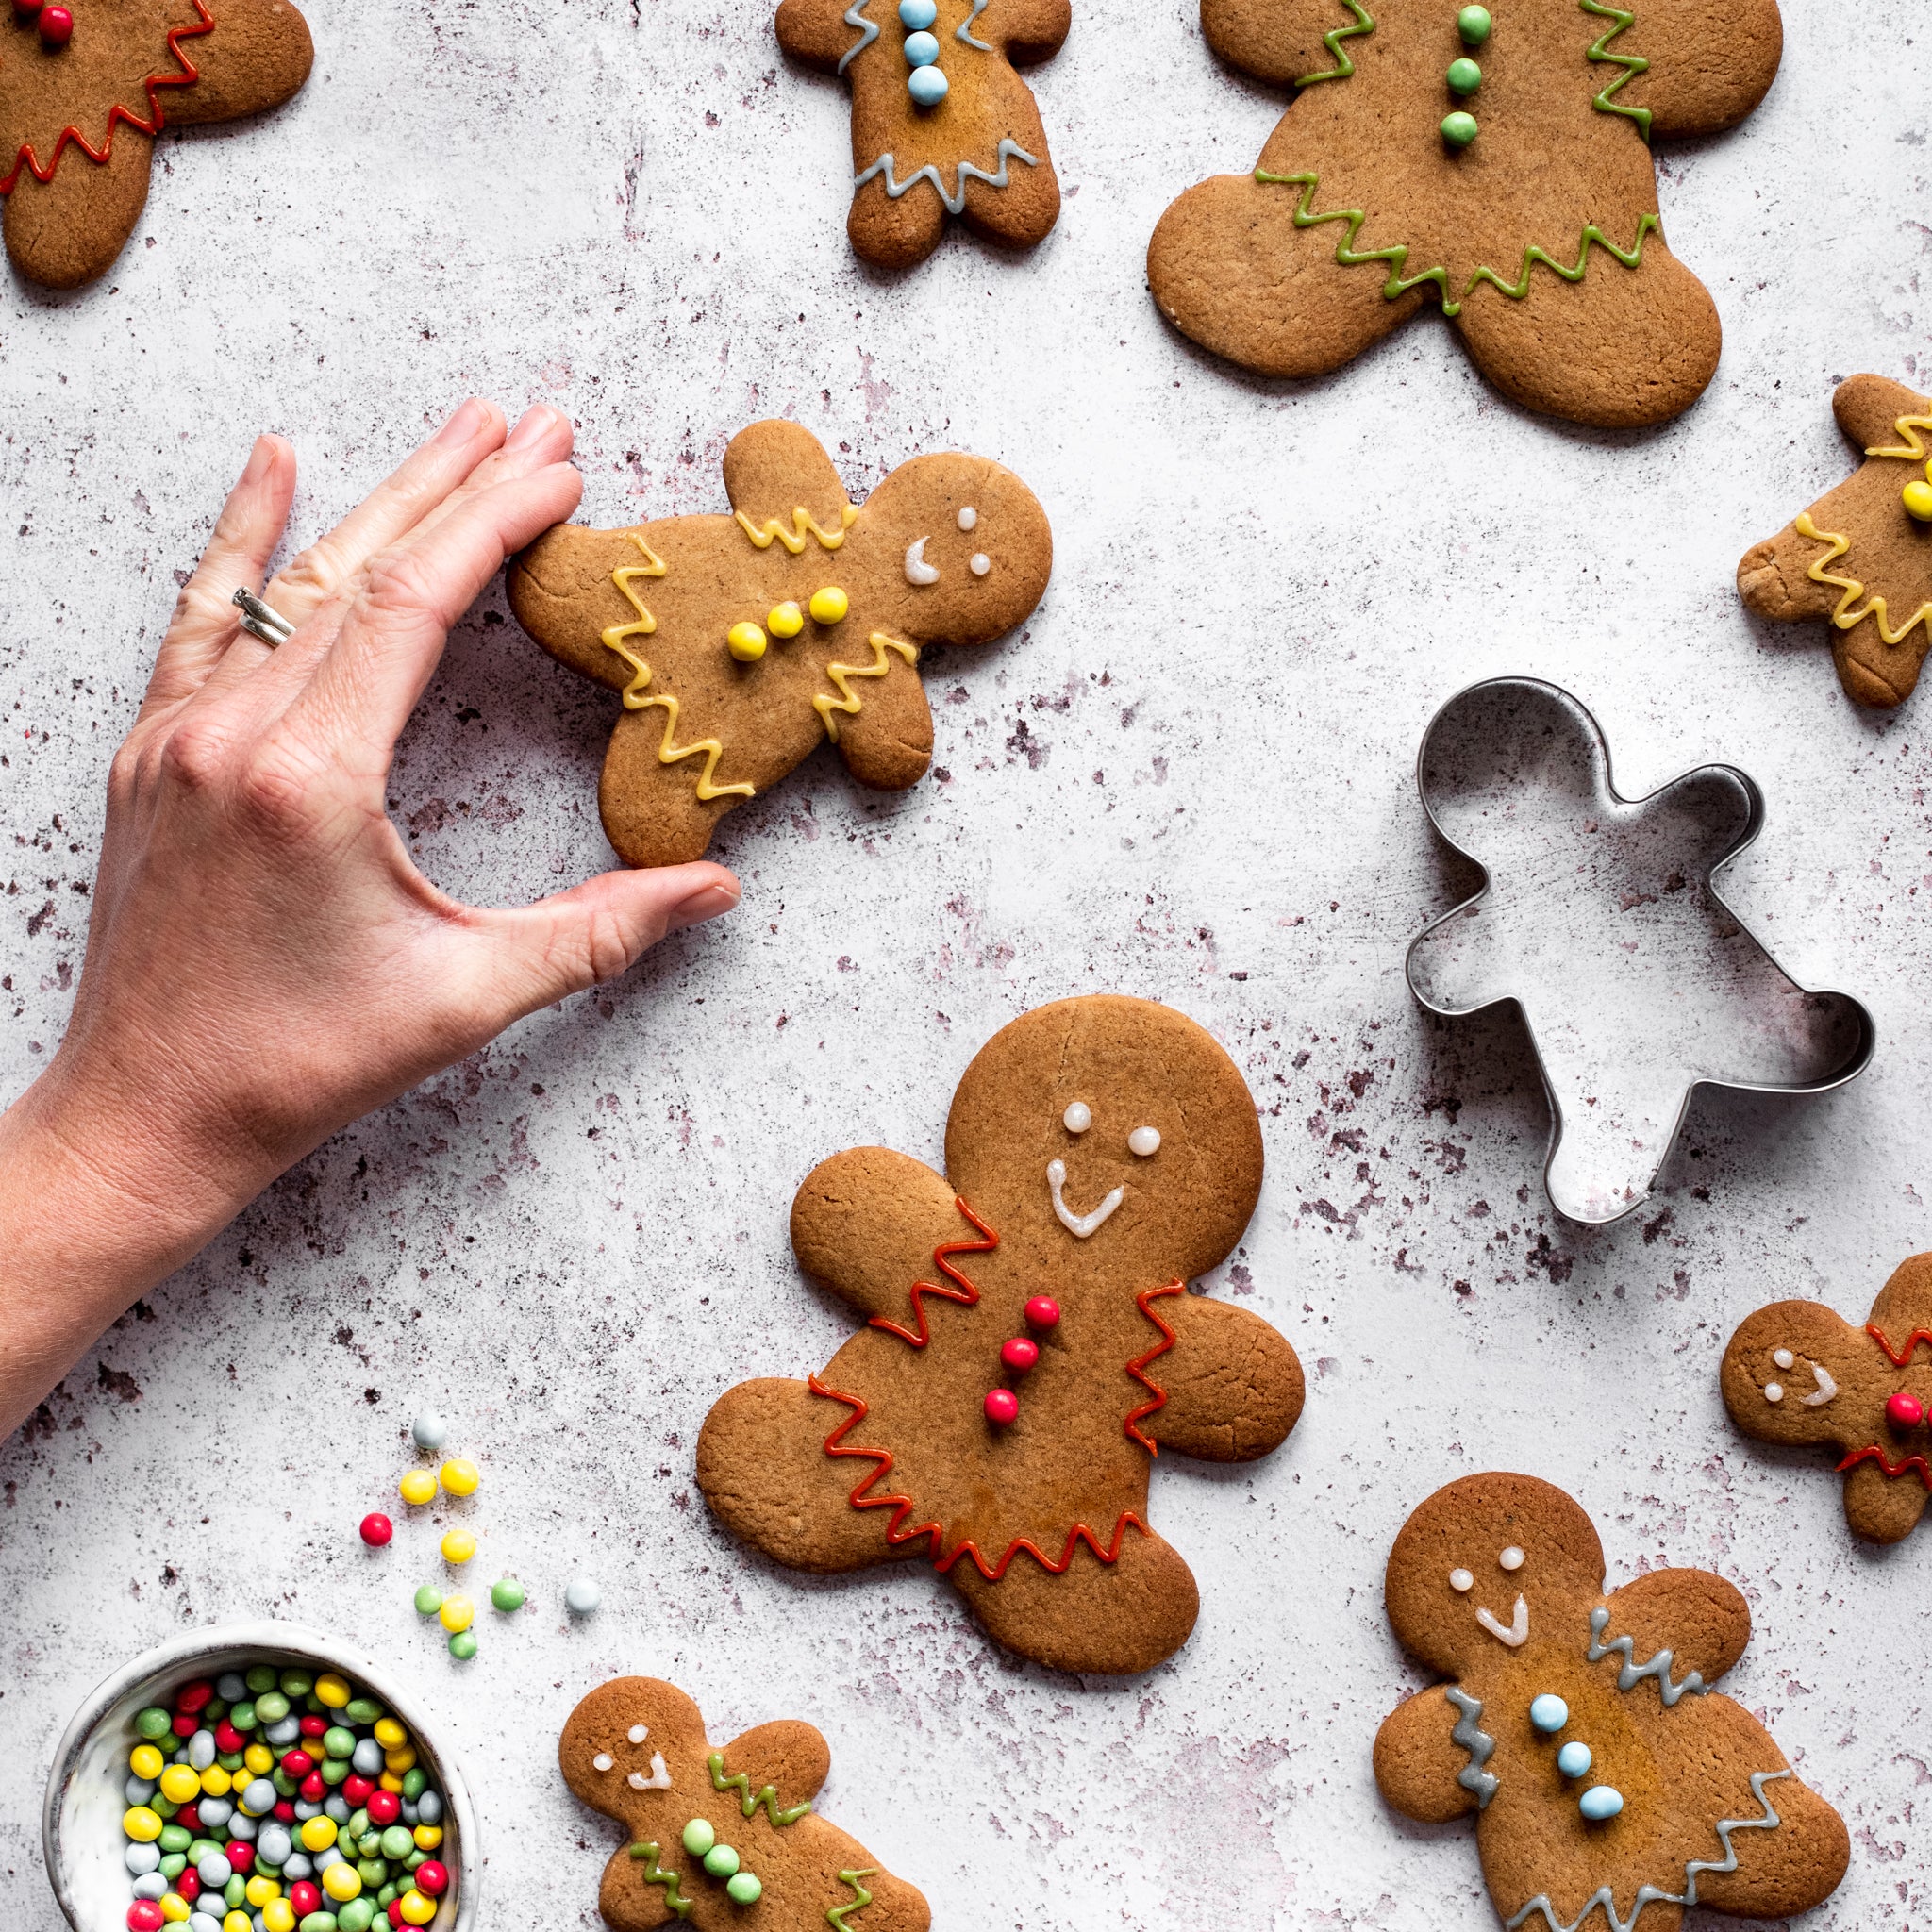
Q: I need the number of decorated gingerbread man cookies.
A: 9